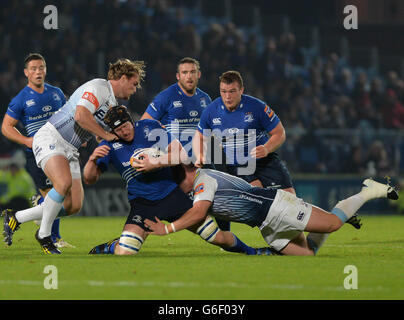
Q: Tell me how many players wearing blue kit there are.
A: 4